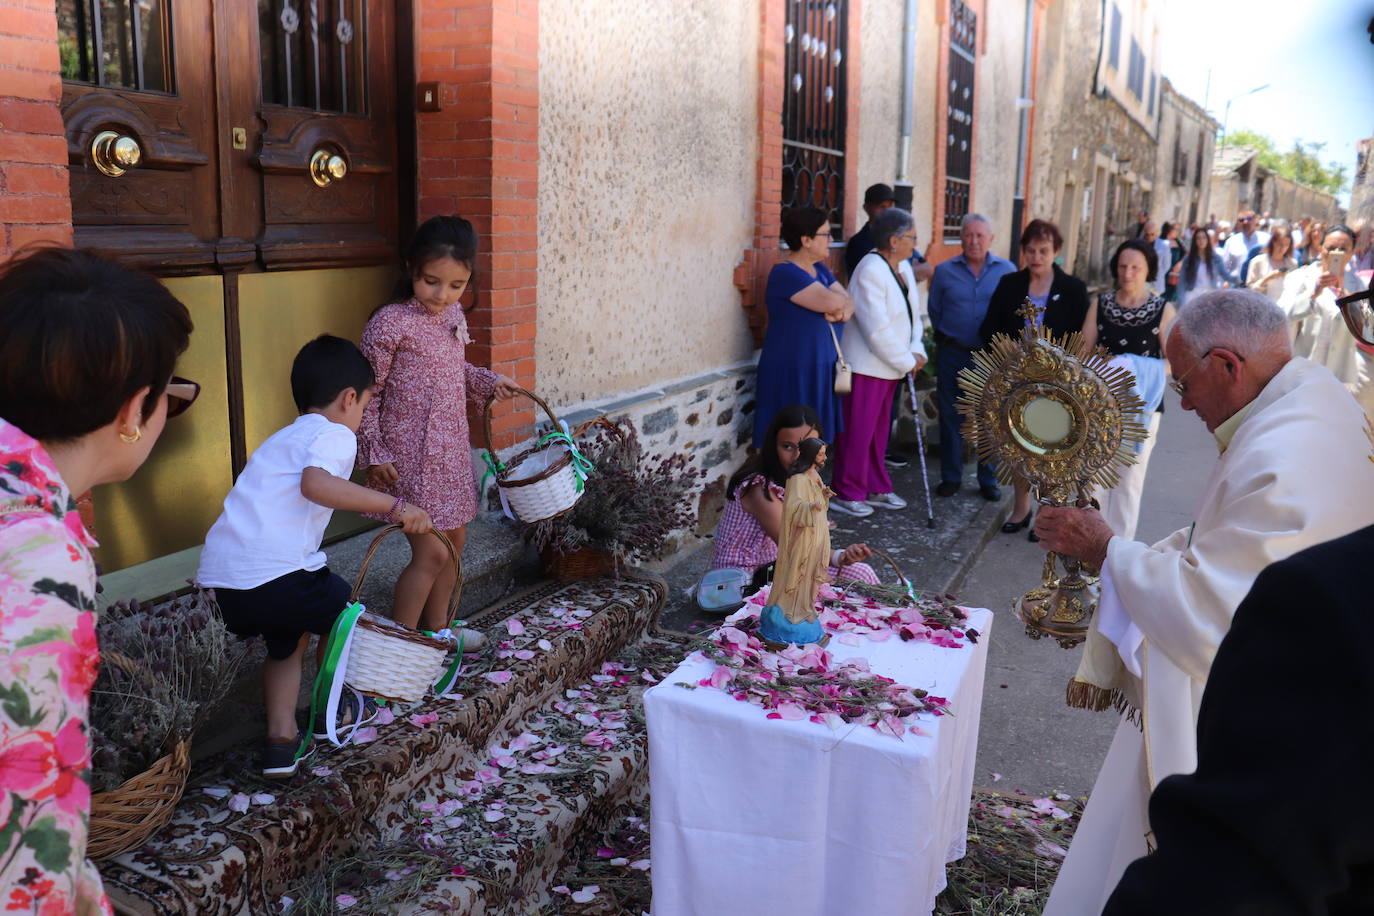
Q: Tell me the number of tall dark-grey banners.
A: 0